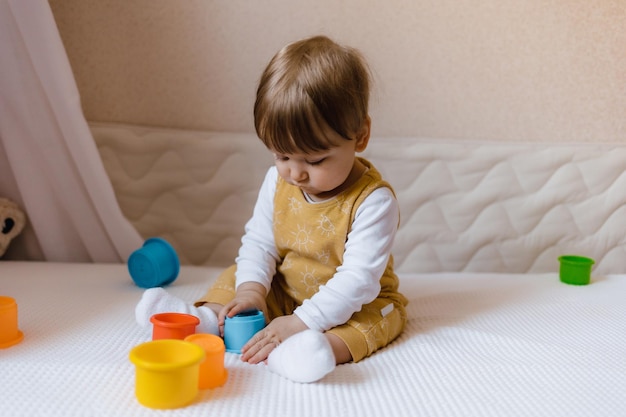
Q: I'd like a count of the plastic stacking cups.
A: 7